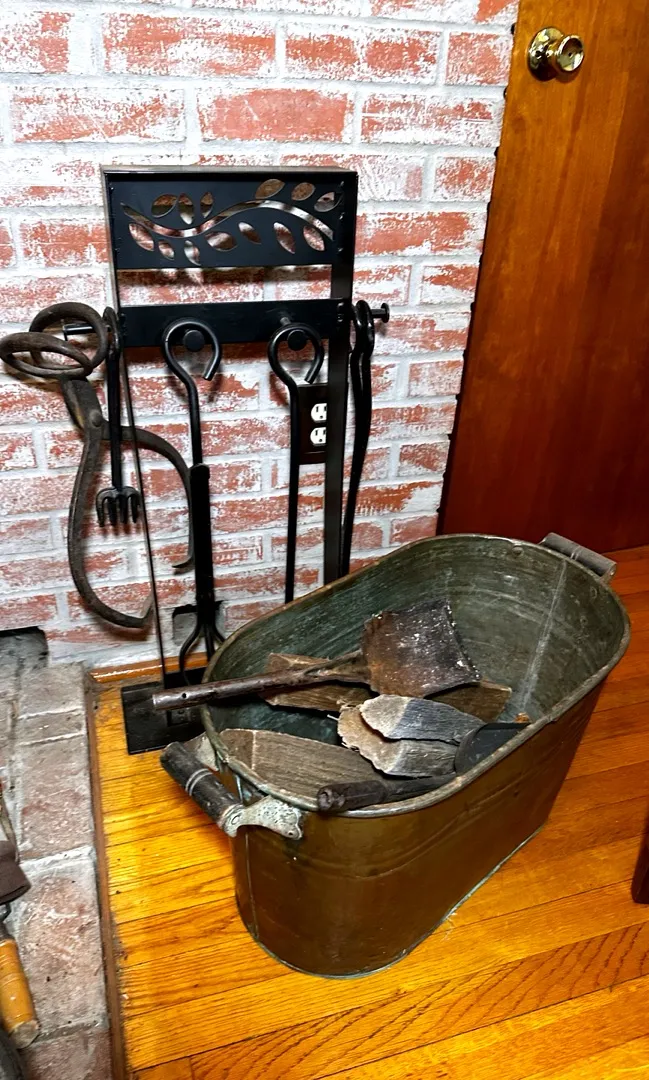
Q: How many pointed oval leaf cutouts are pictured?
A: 13